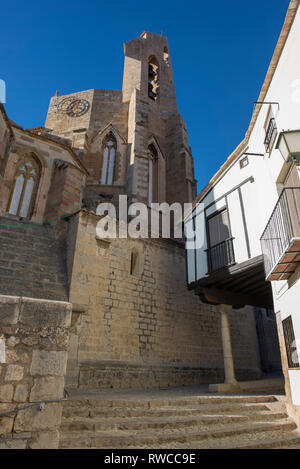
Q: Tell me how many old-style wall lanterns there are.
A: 1